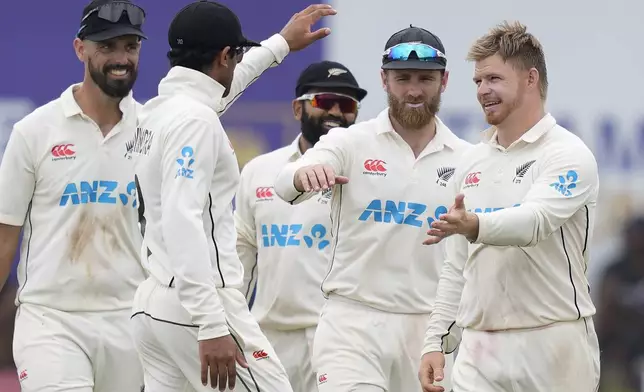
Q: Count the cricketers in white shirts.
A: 5